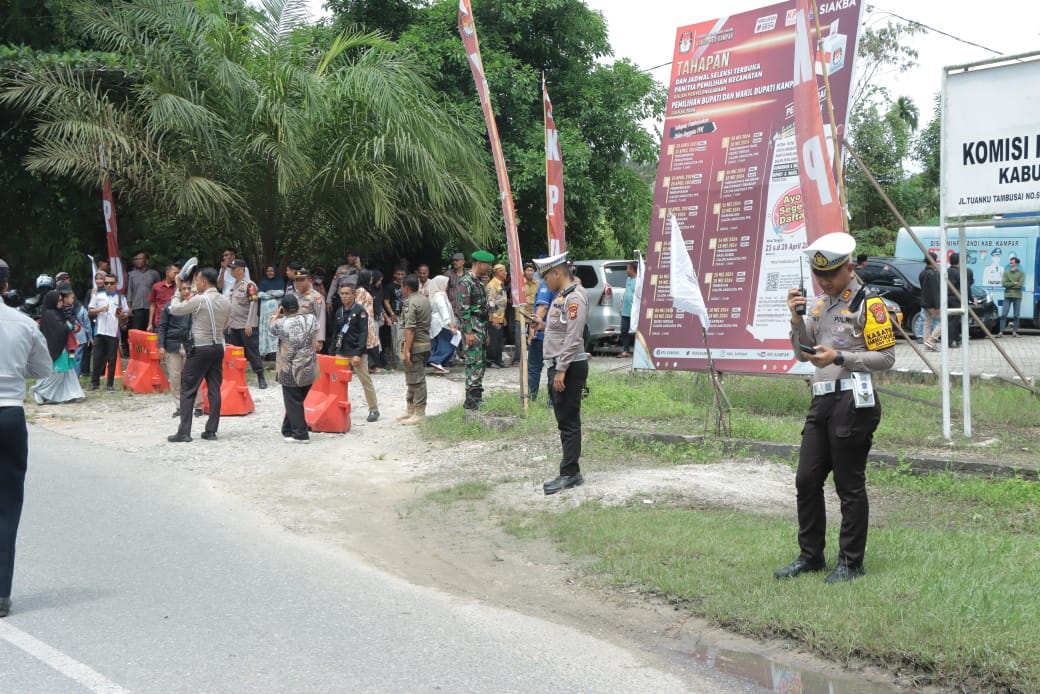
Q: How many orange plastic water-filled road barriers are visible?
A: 3